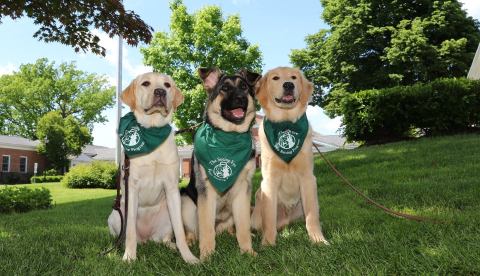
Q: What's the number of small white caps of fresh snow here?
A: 0